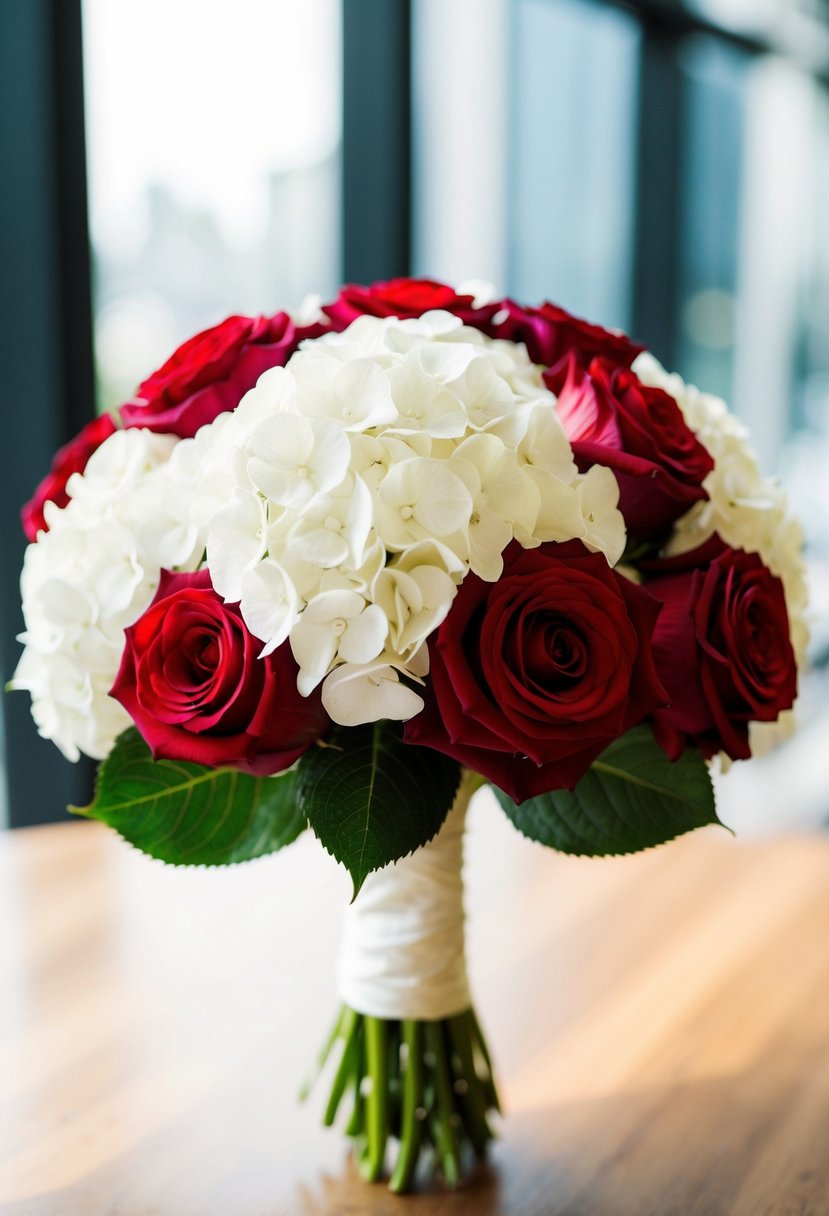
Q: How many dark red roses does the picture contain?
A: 8